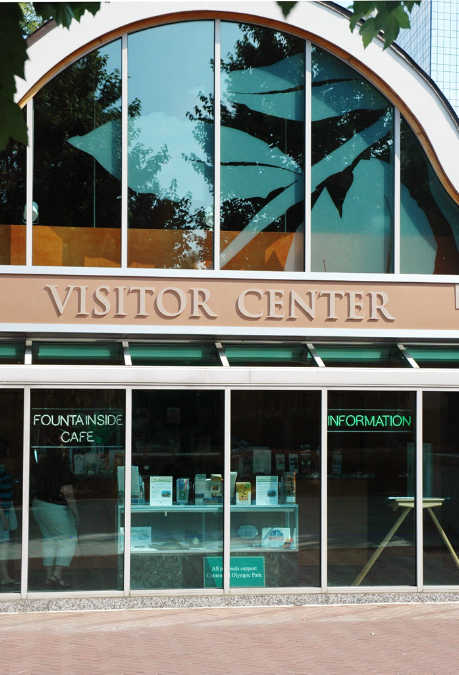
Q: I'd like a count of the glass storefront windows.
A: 6